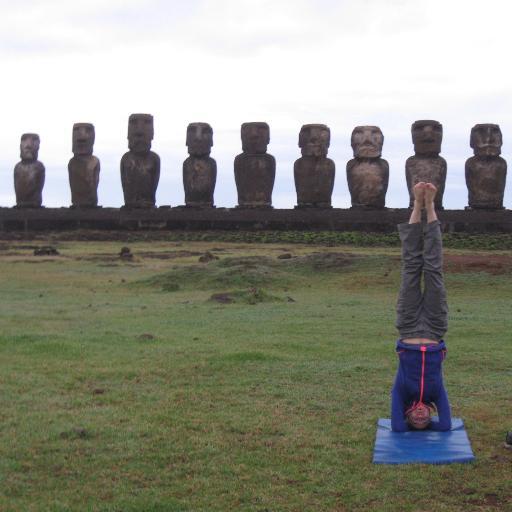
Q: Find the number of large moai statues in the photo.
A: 9